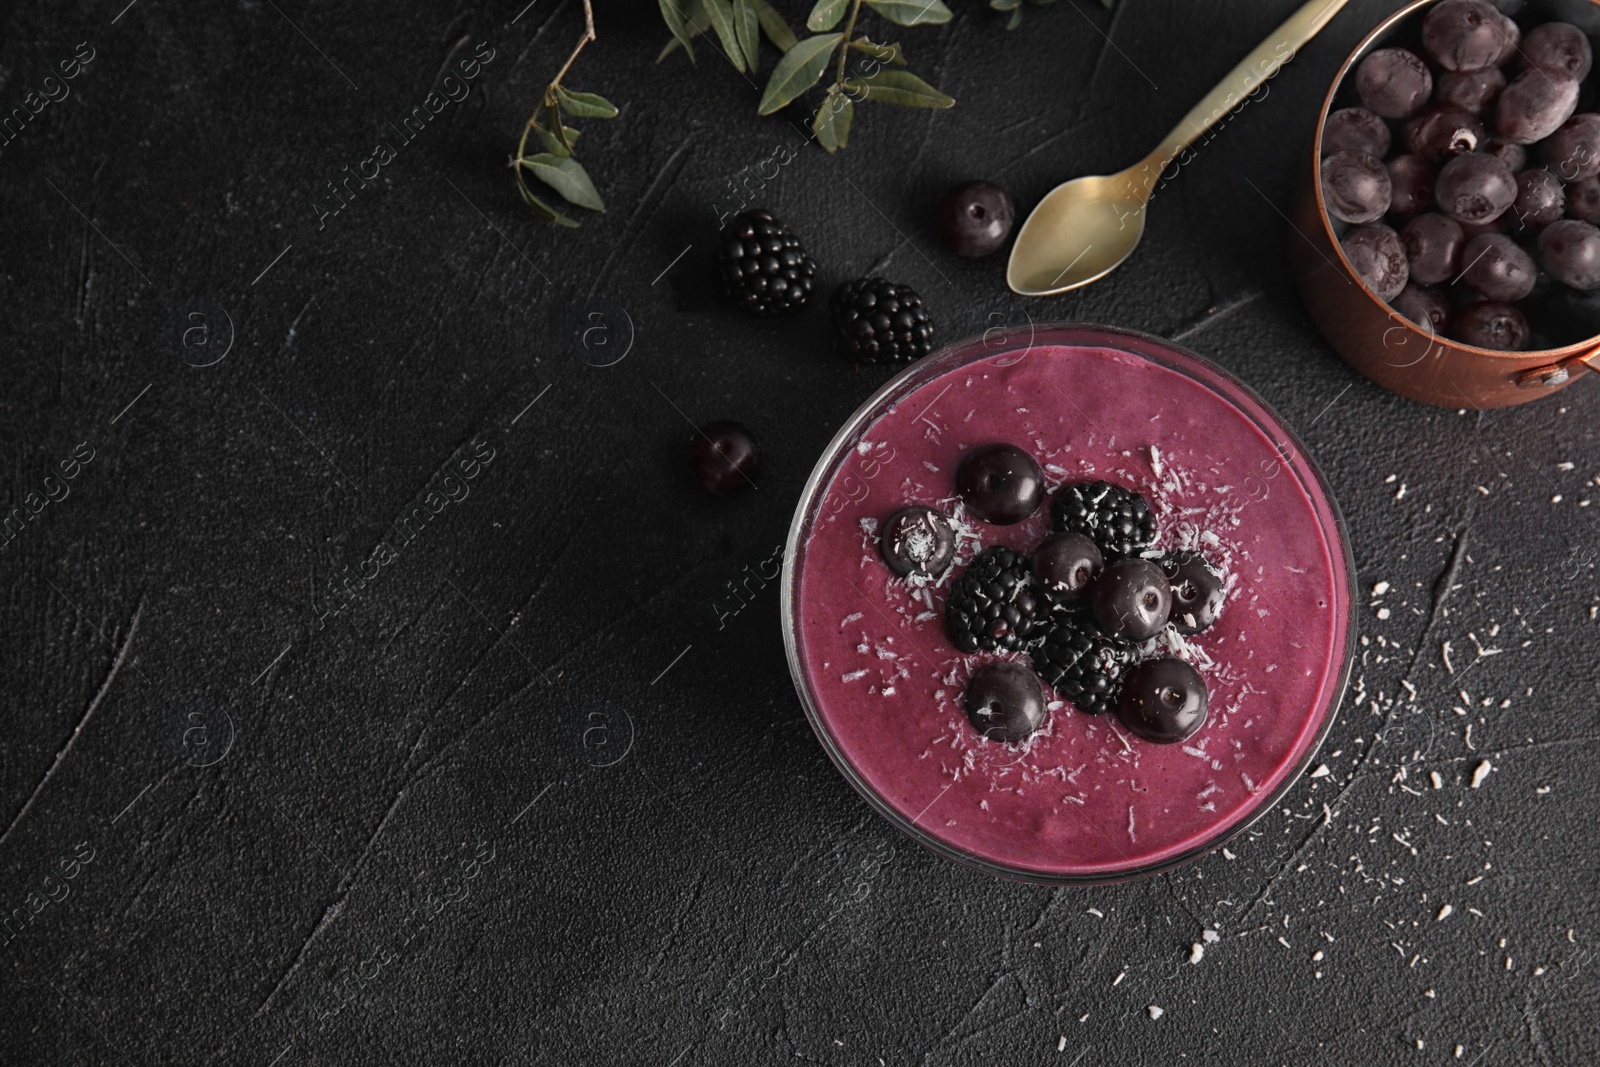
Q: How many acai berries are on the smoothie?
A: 7